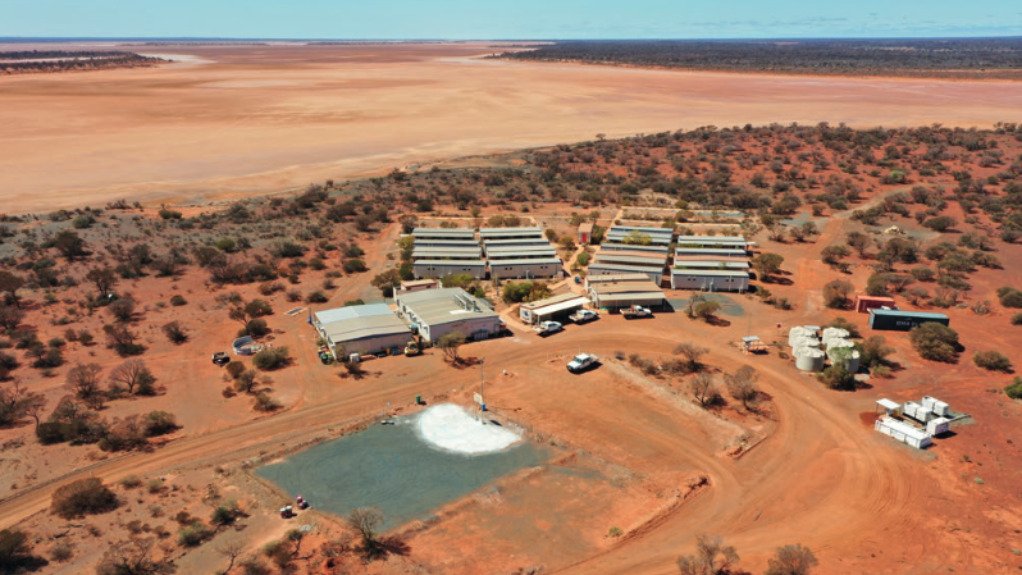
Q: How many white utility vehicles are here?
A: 4